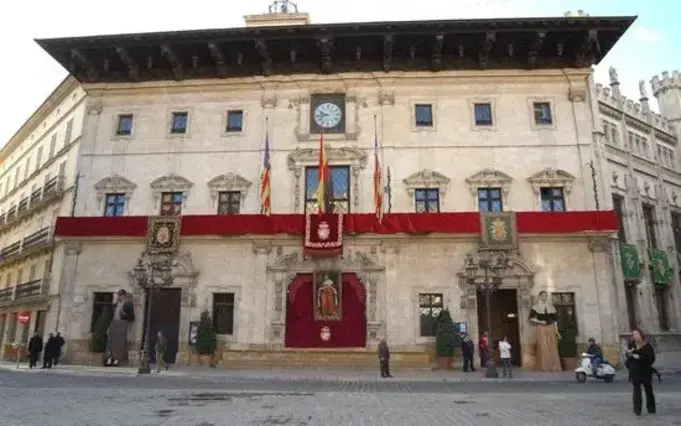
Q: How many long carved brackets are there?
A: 11